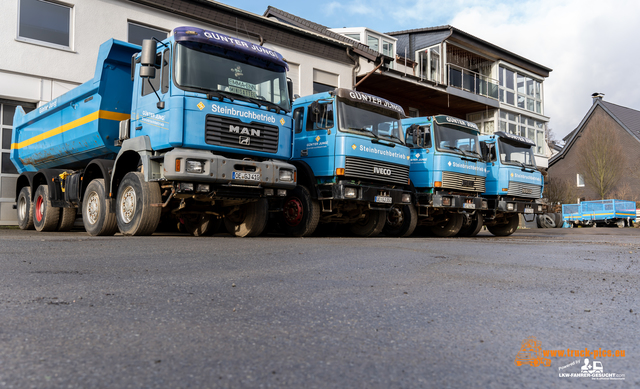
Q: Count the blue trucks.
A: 4